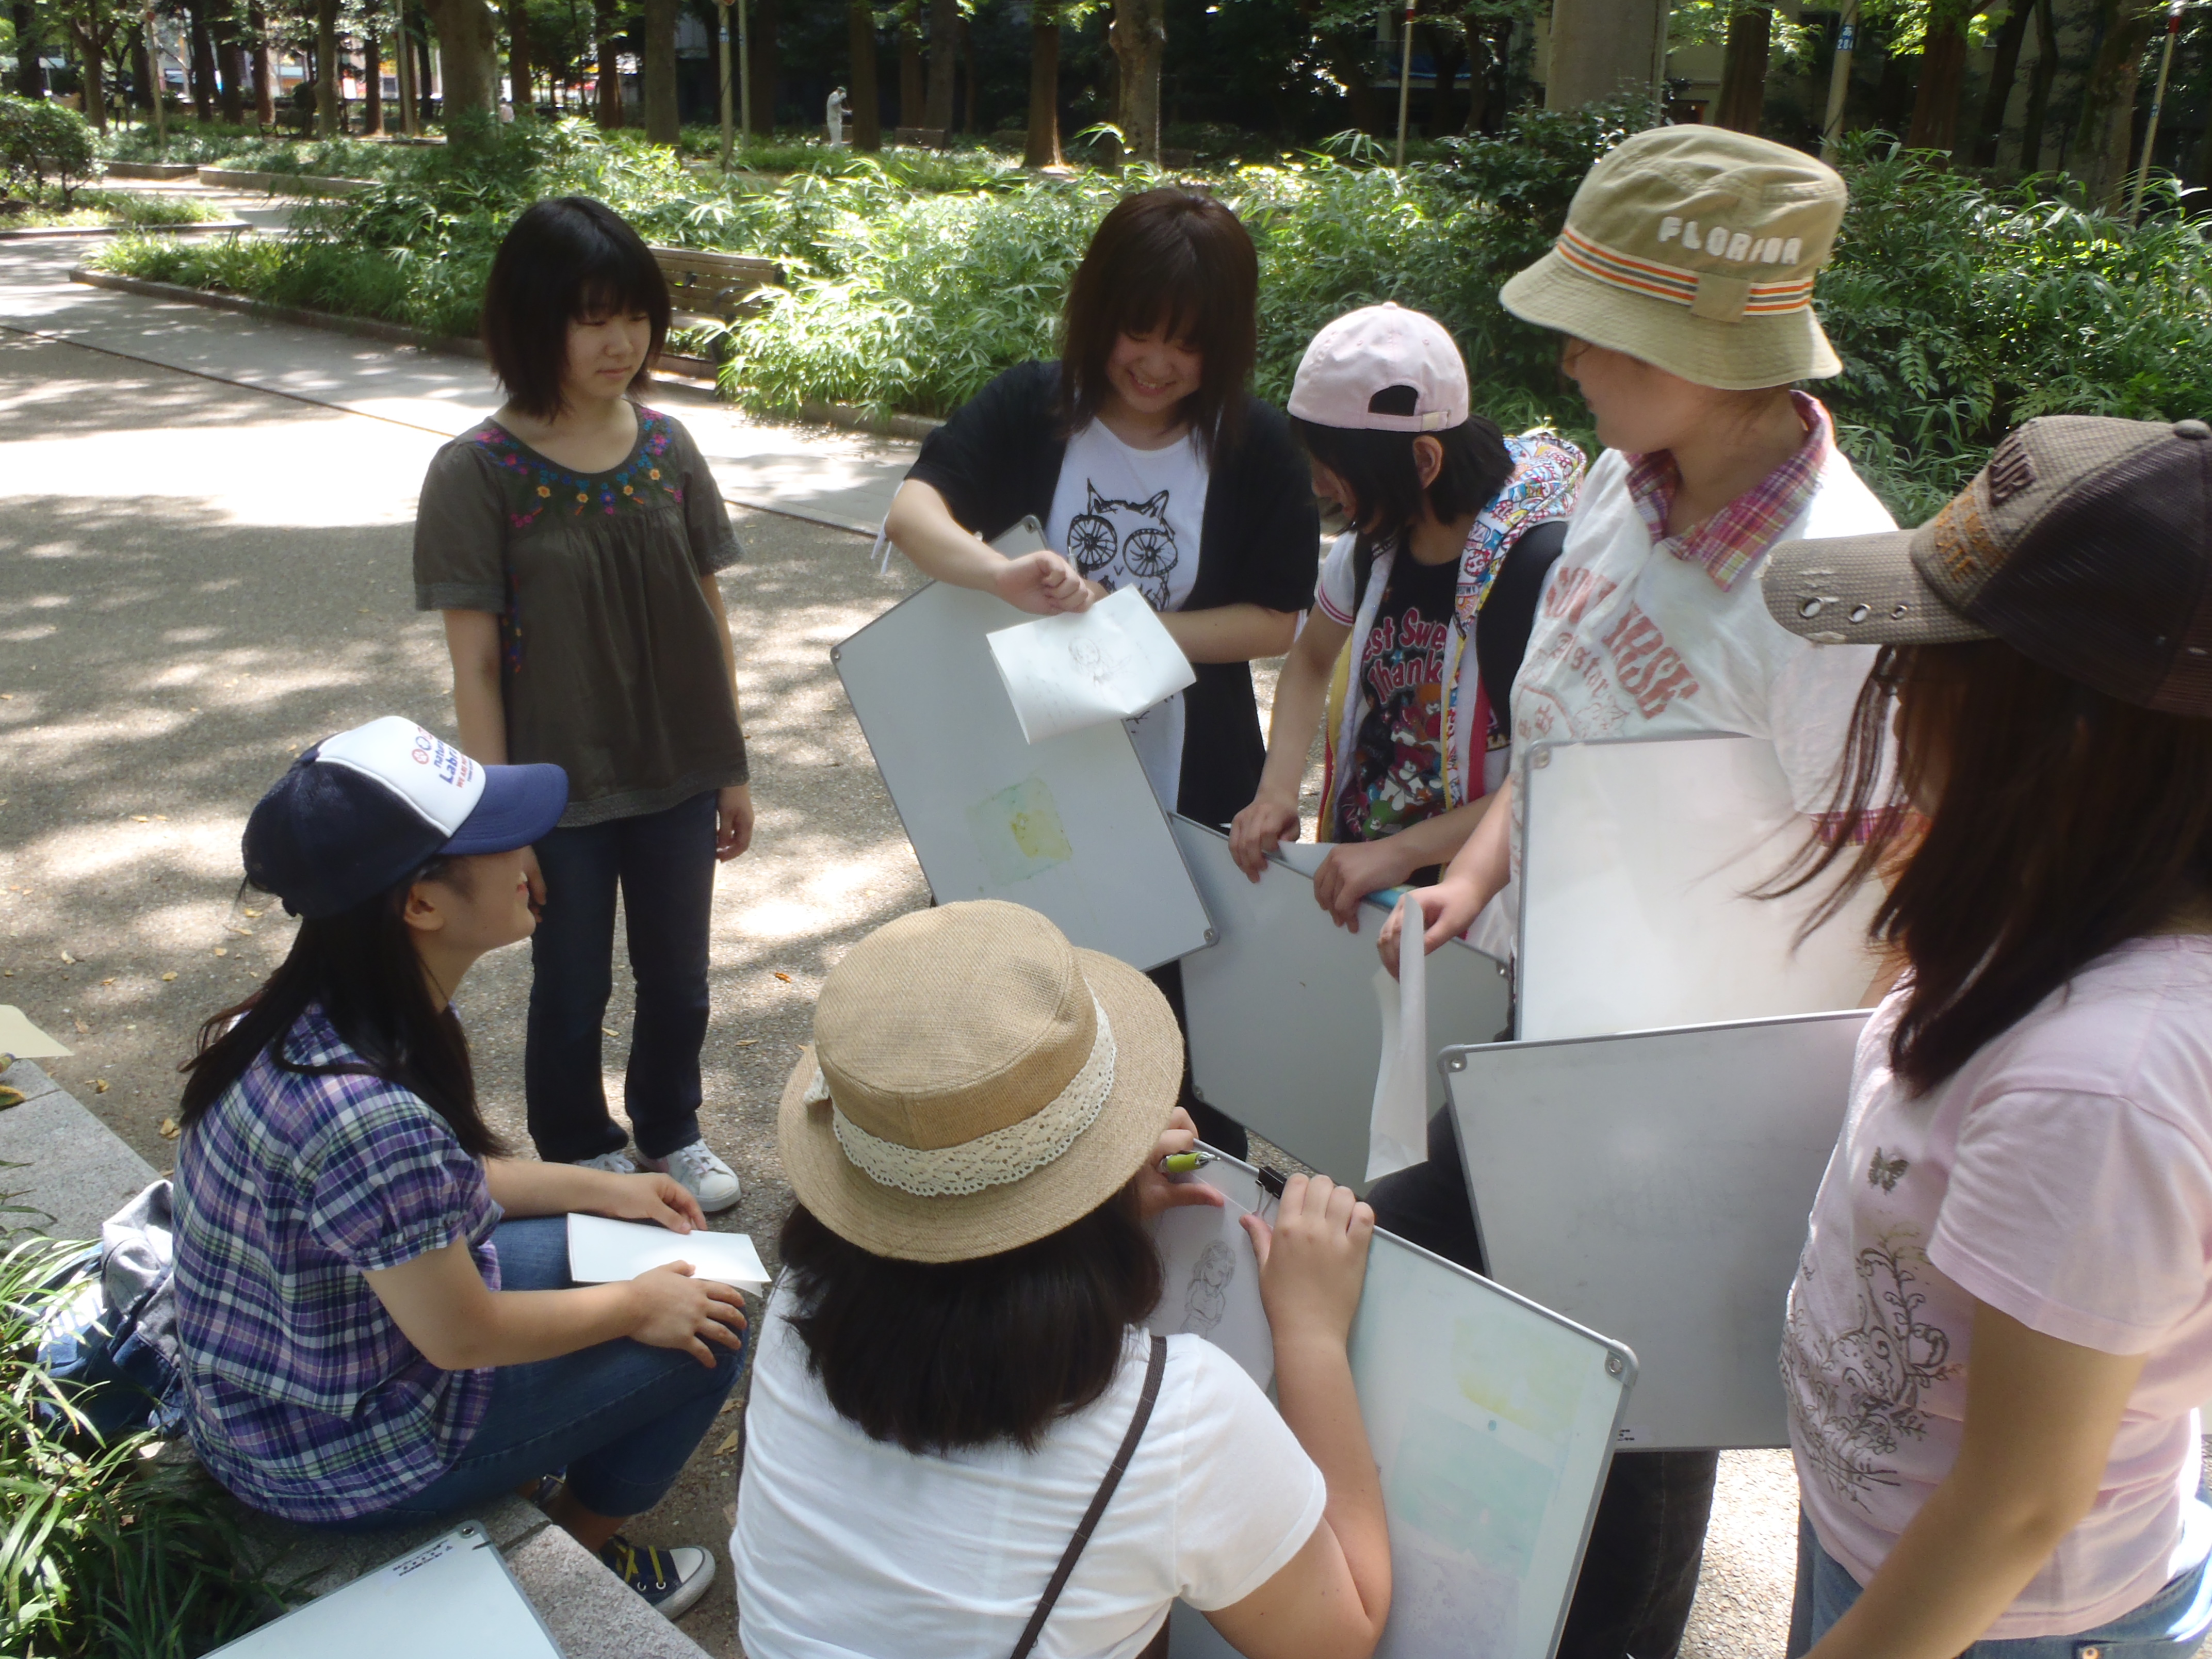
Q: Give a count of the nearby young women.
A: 7